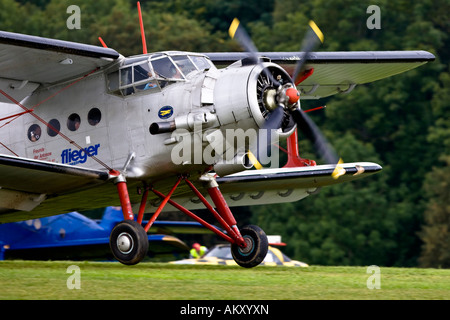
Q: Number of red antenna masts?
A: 2